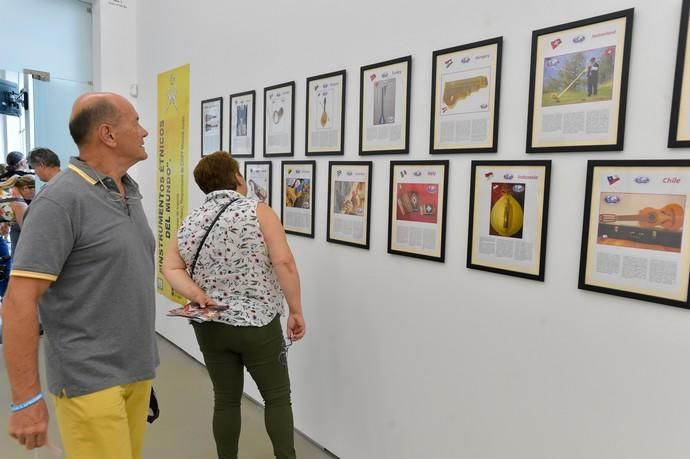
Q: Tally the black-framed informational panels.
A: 14